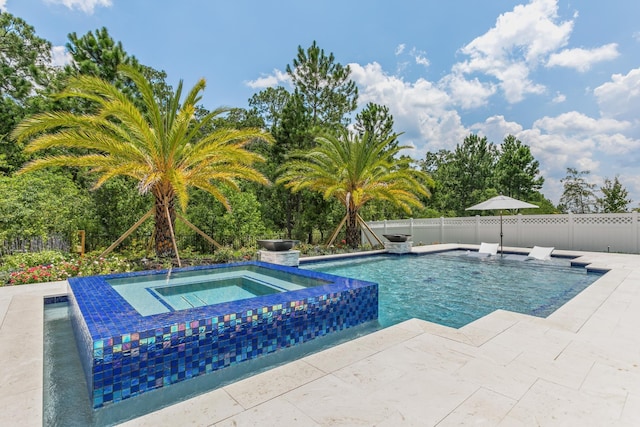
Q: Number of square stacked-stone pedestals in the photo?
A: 2